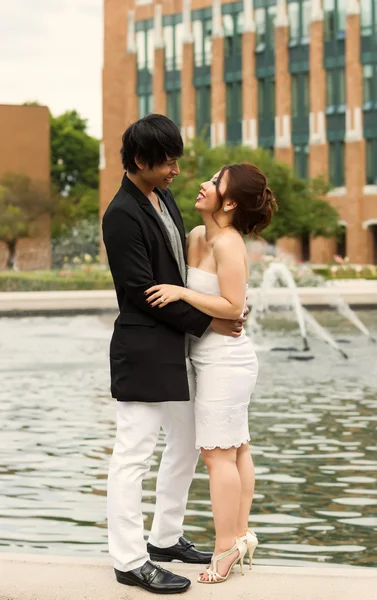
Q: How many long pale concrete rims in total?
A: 2